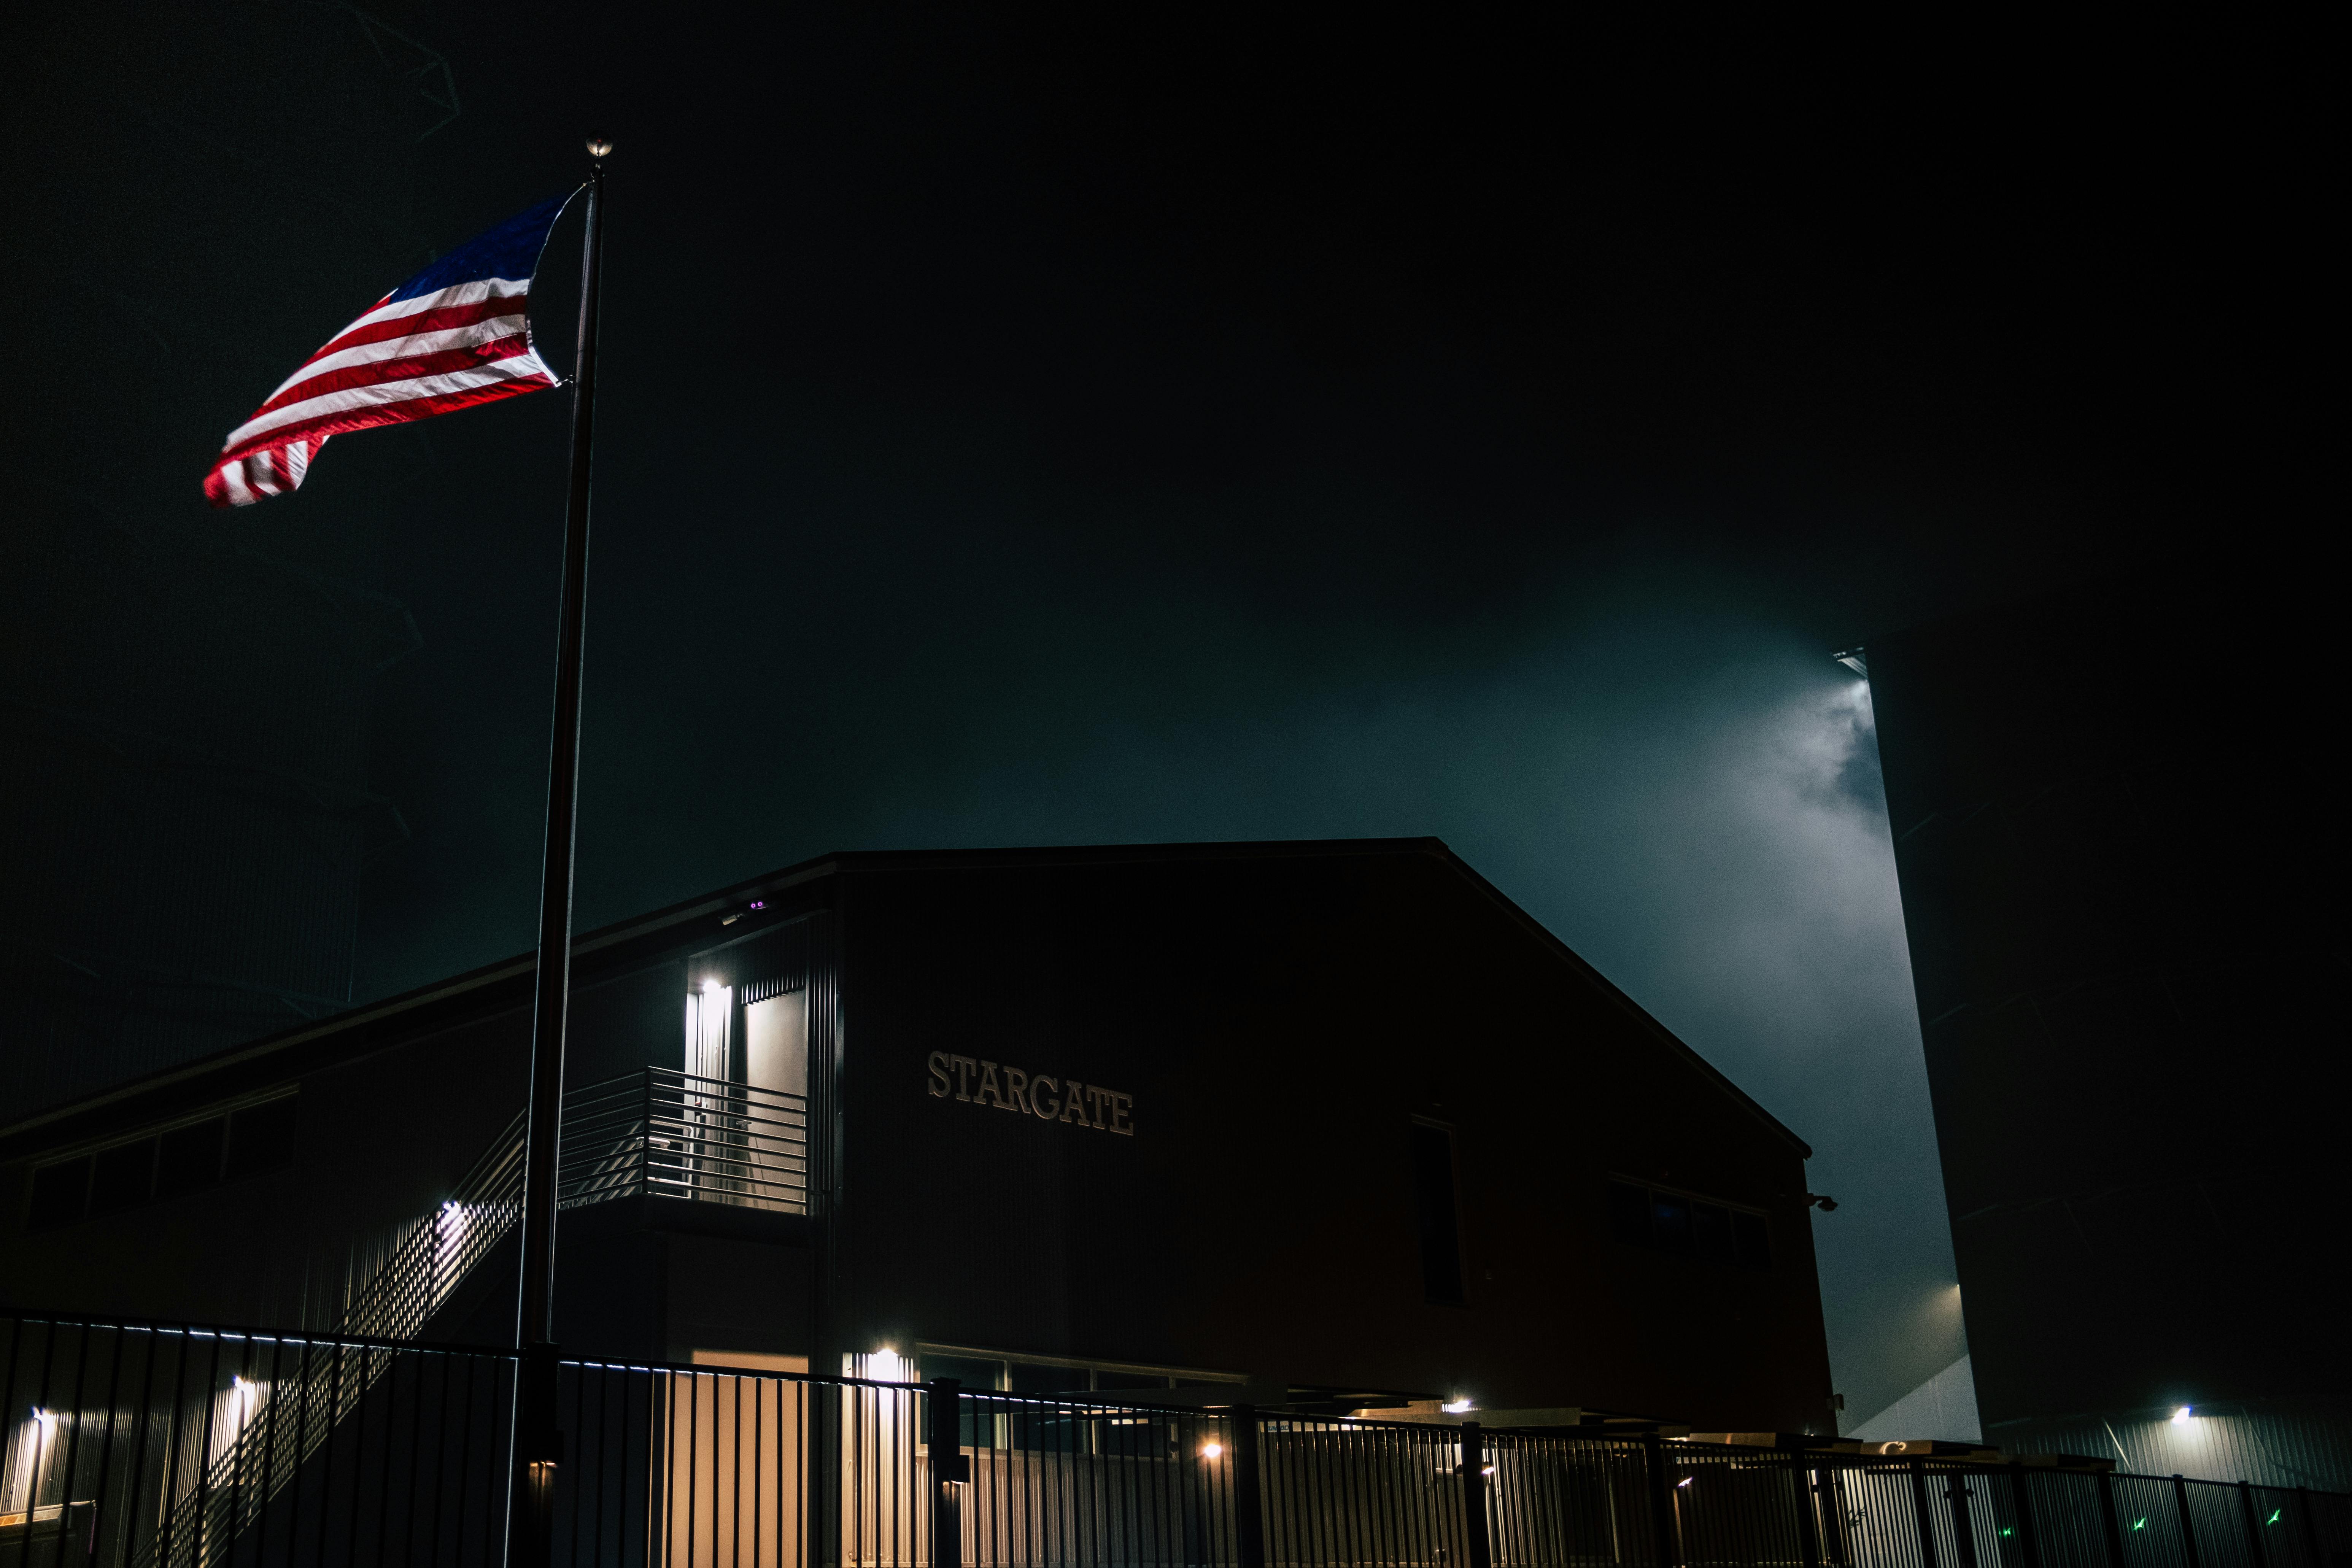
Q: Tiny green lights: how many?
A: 3